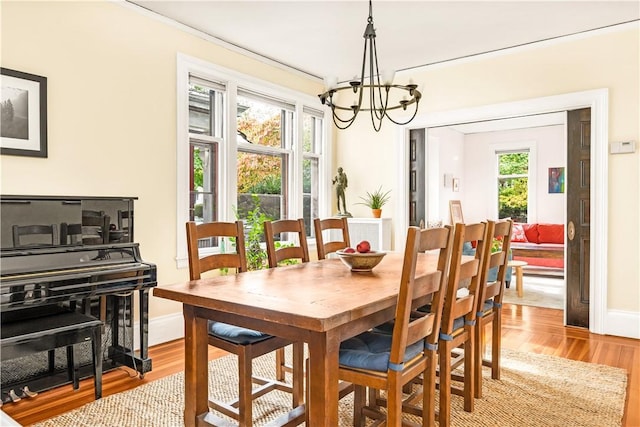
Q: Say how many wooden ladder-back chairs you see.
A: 6